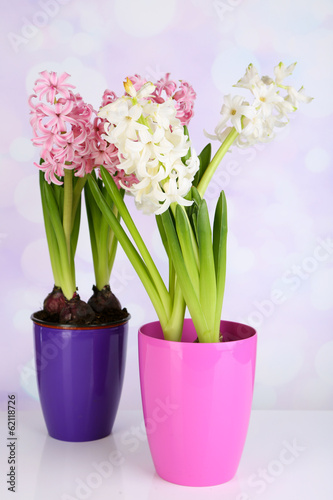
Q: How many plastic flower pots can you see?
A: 2